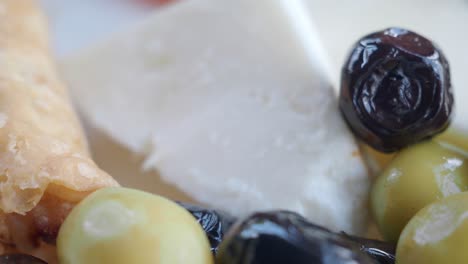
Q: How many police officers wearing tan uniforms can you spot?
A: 0